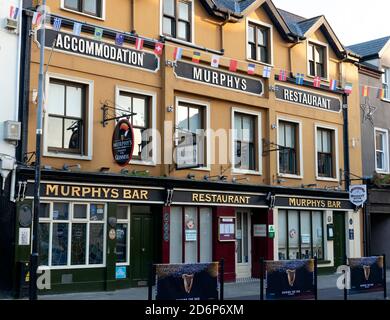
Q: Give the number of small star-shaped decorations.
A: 1